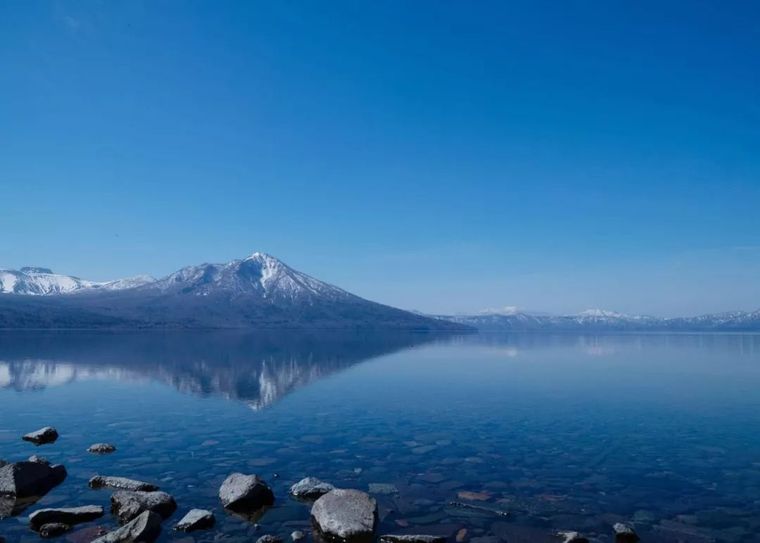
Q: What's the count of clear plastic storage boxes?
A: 0